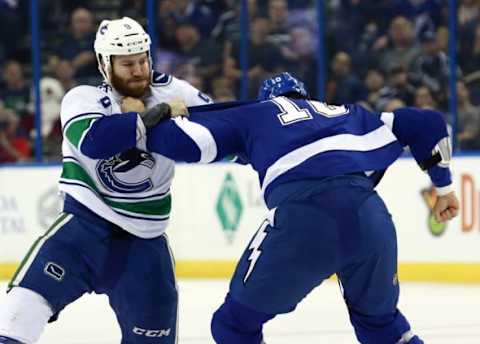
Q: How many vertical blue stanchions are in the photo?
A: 5